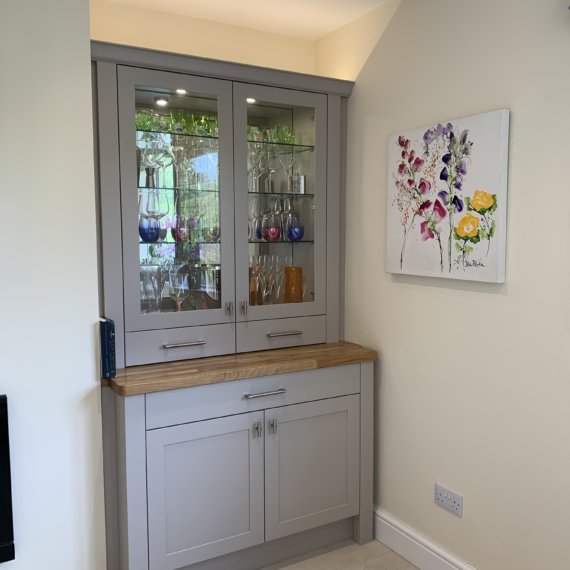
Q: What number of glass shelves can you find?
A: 3